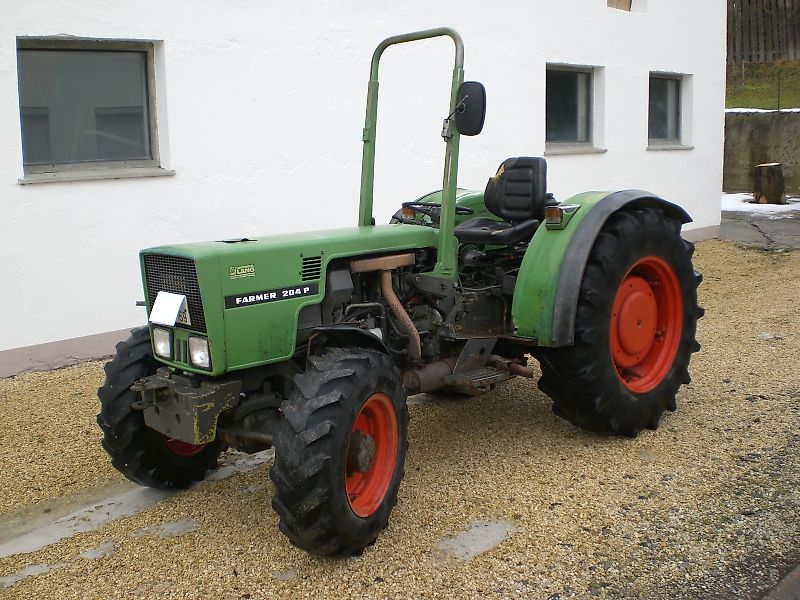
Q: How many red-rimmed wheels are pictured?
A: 3